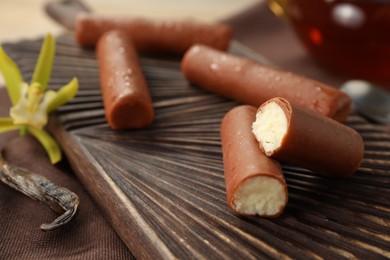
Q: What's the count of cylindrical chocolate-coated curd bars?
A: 5